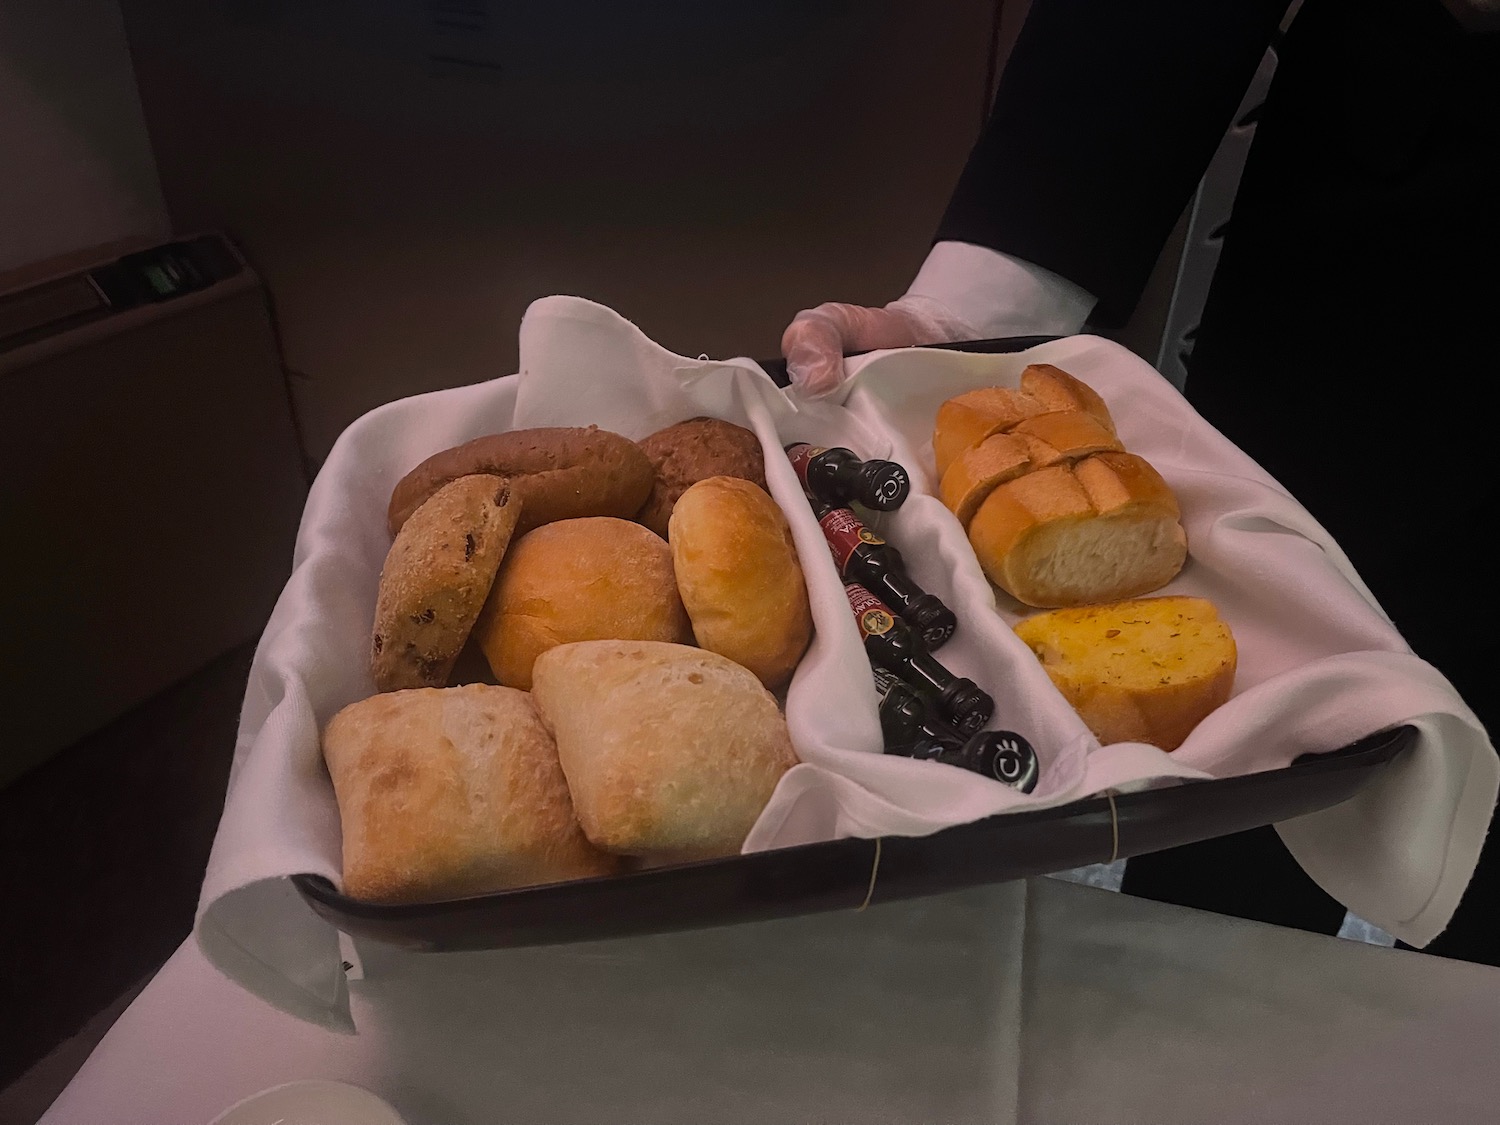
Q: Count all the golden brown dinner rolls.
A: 2